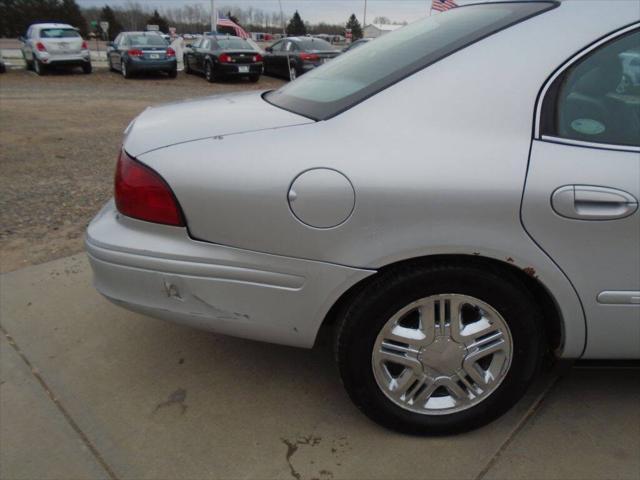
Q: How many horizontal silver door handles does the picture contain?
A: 1